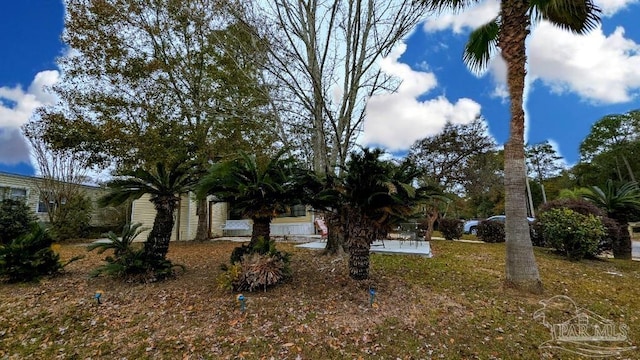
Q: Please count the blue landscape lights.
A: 3